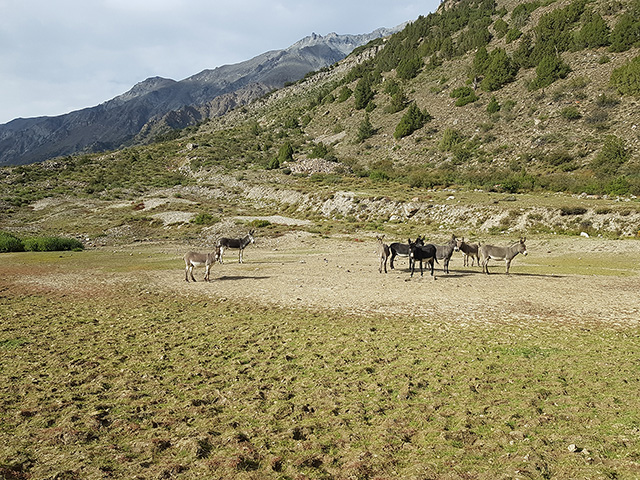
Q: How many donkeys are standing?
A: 8